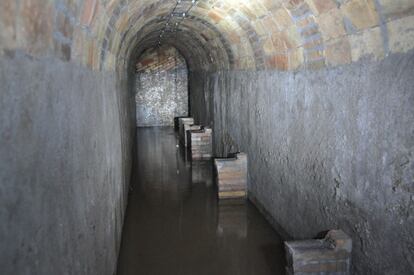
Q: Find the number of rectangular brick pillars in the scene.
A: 5